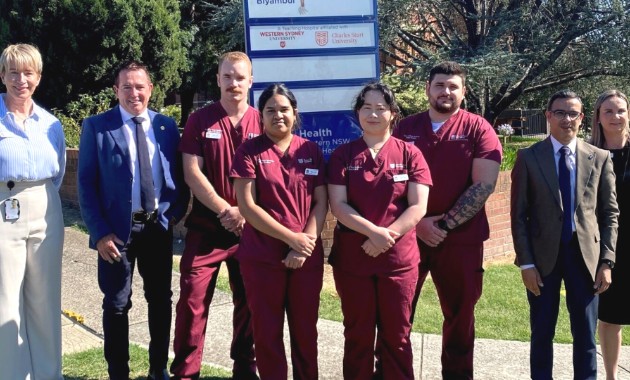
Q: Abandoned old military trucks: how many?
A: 0